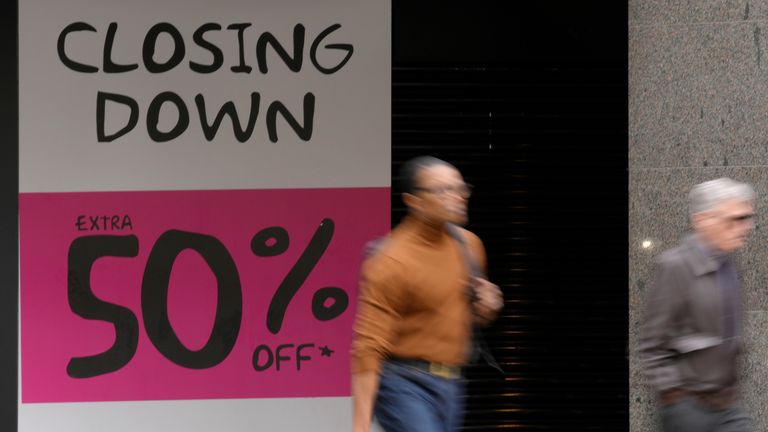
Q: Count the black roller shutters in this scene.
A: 1